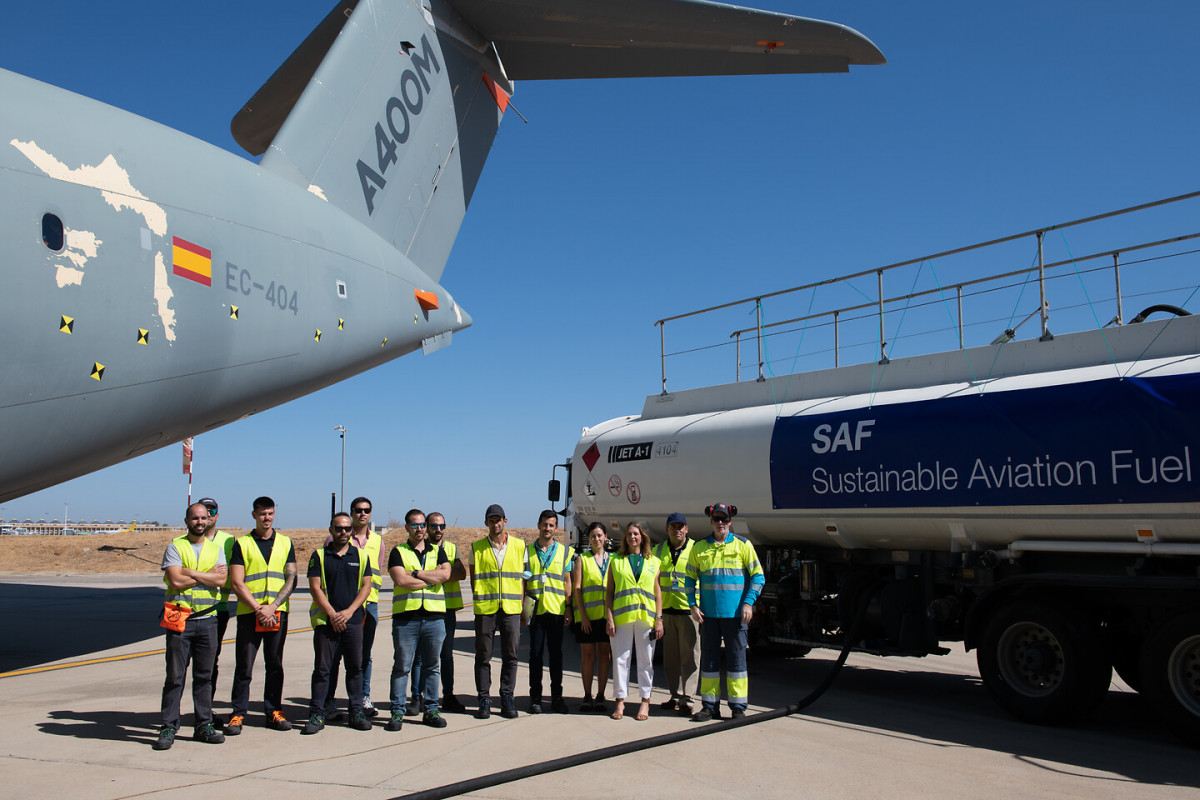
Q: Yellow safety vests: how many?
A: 12